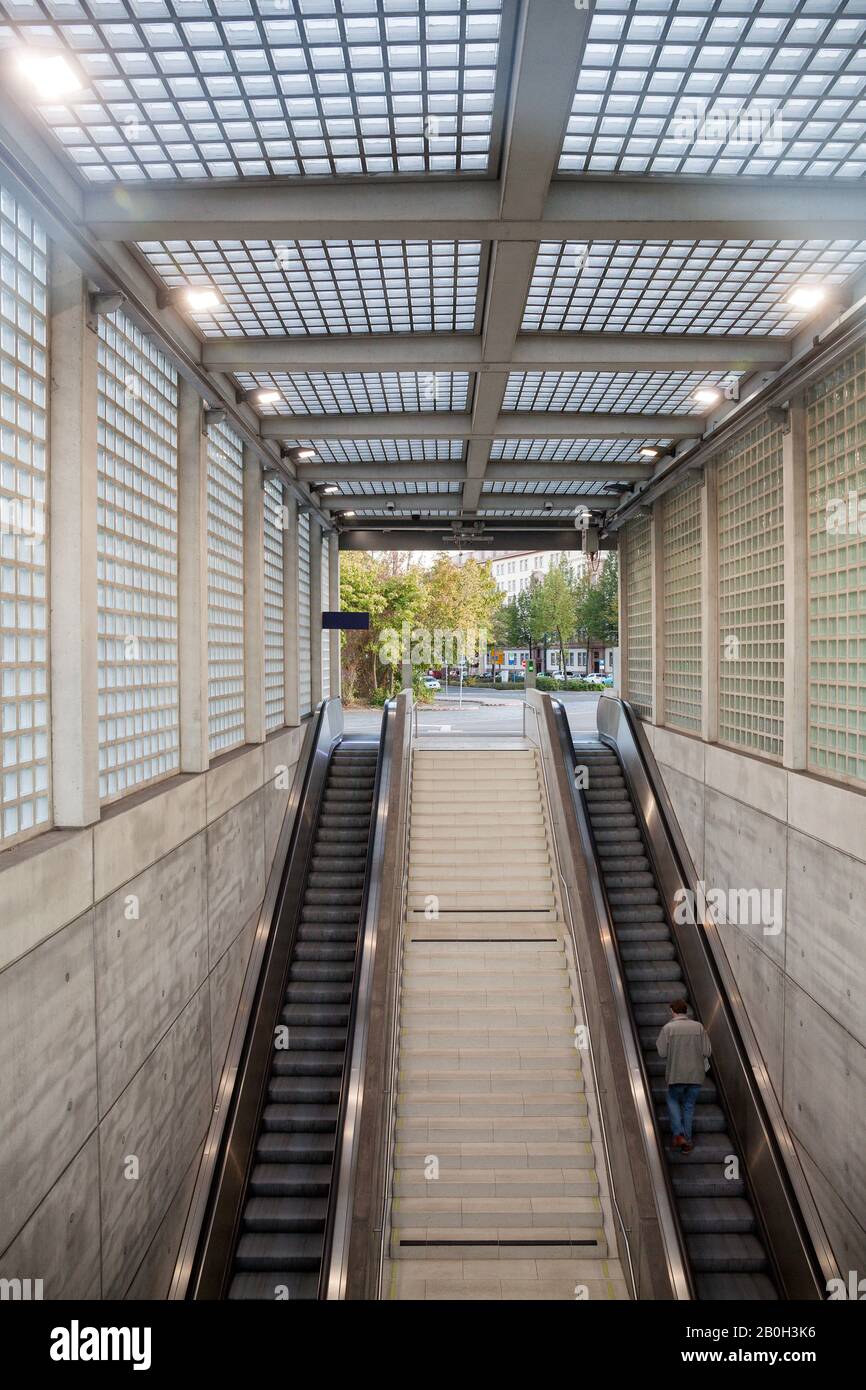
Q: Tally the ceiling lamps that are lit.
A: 10